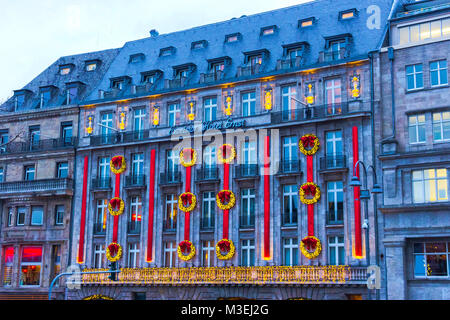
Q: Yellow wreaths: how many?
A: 12